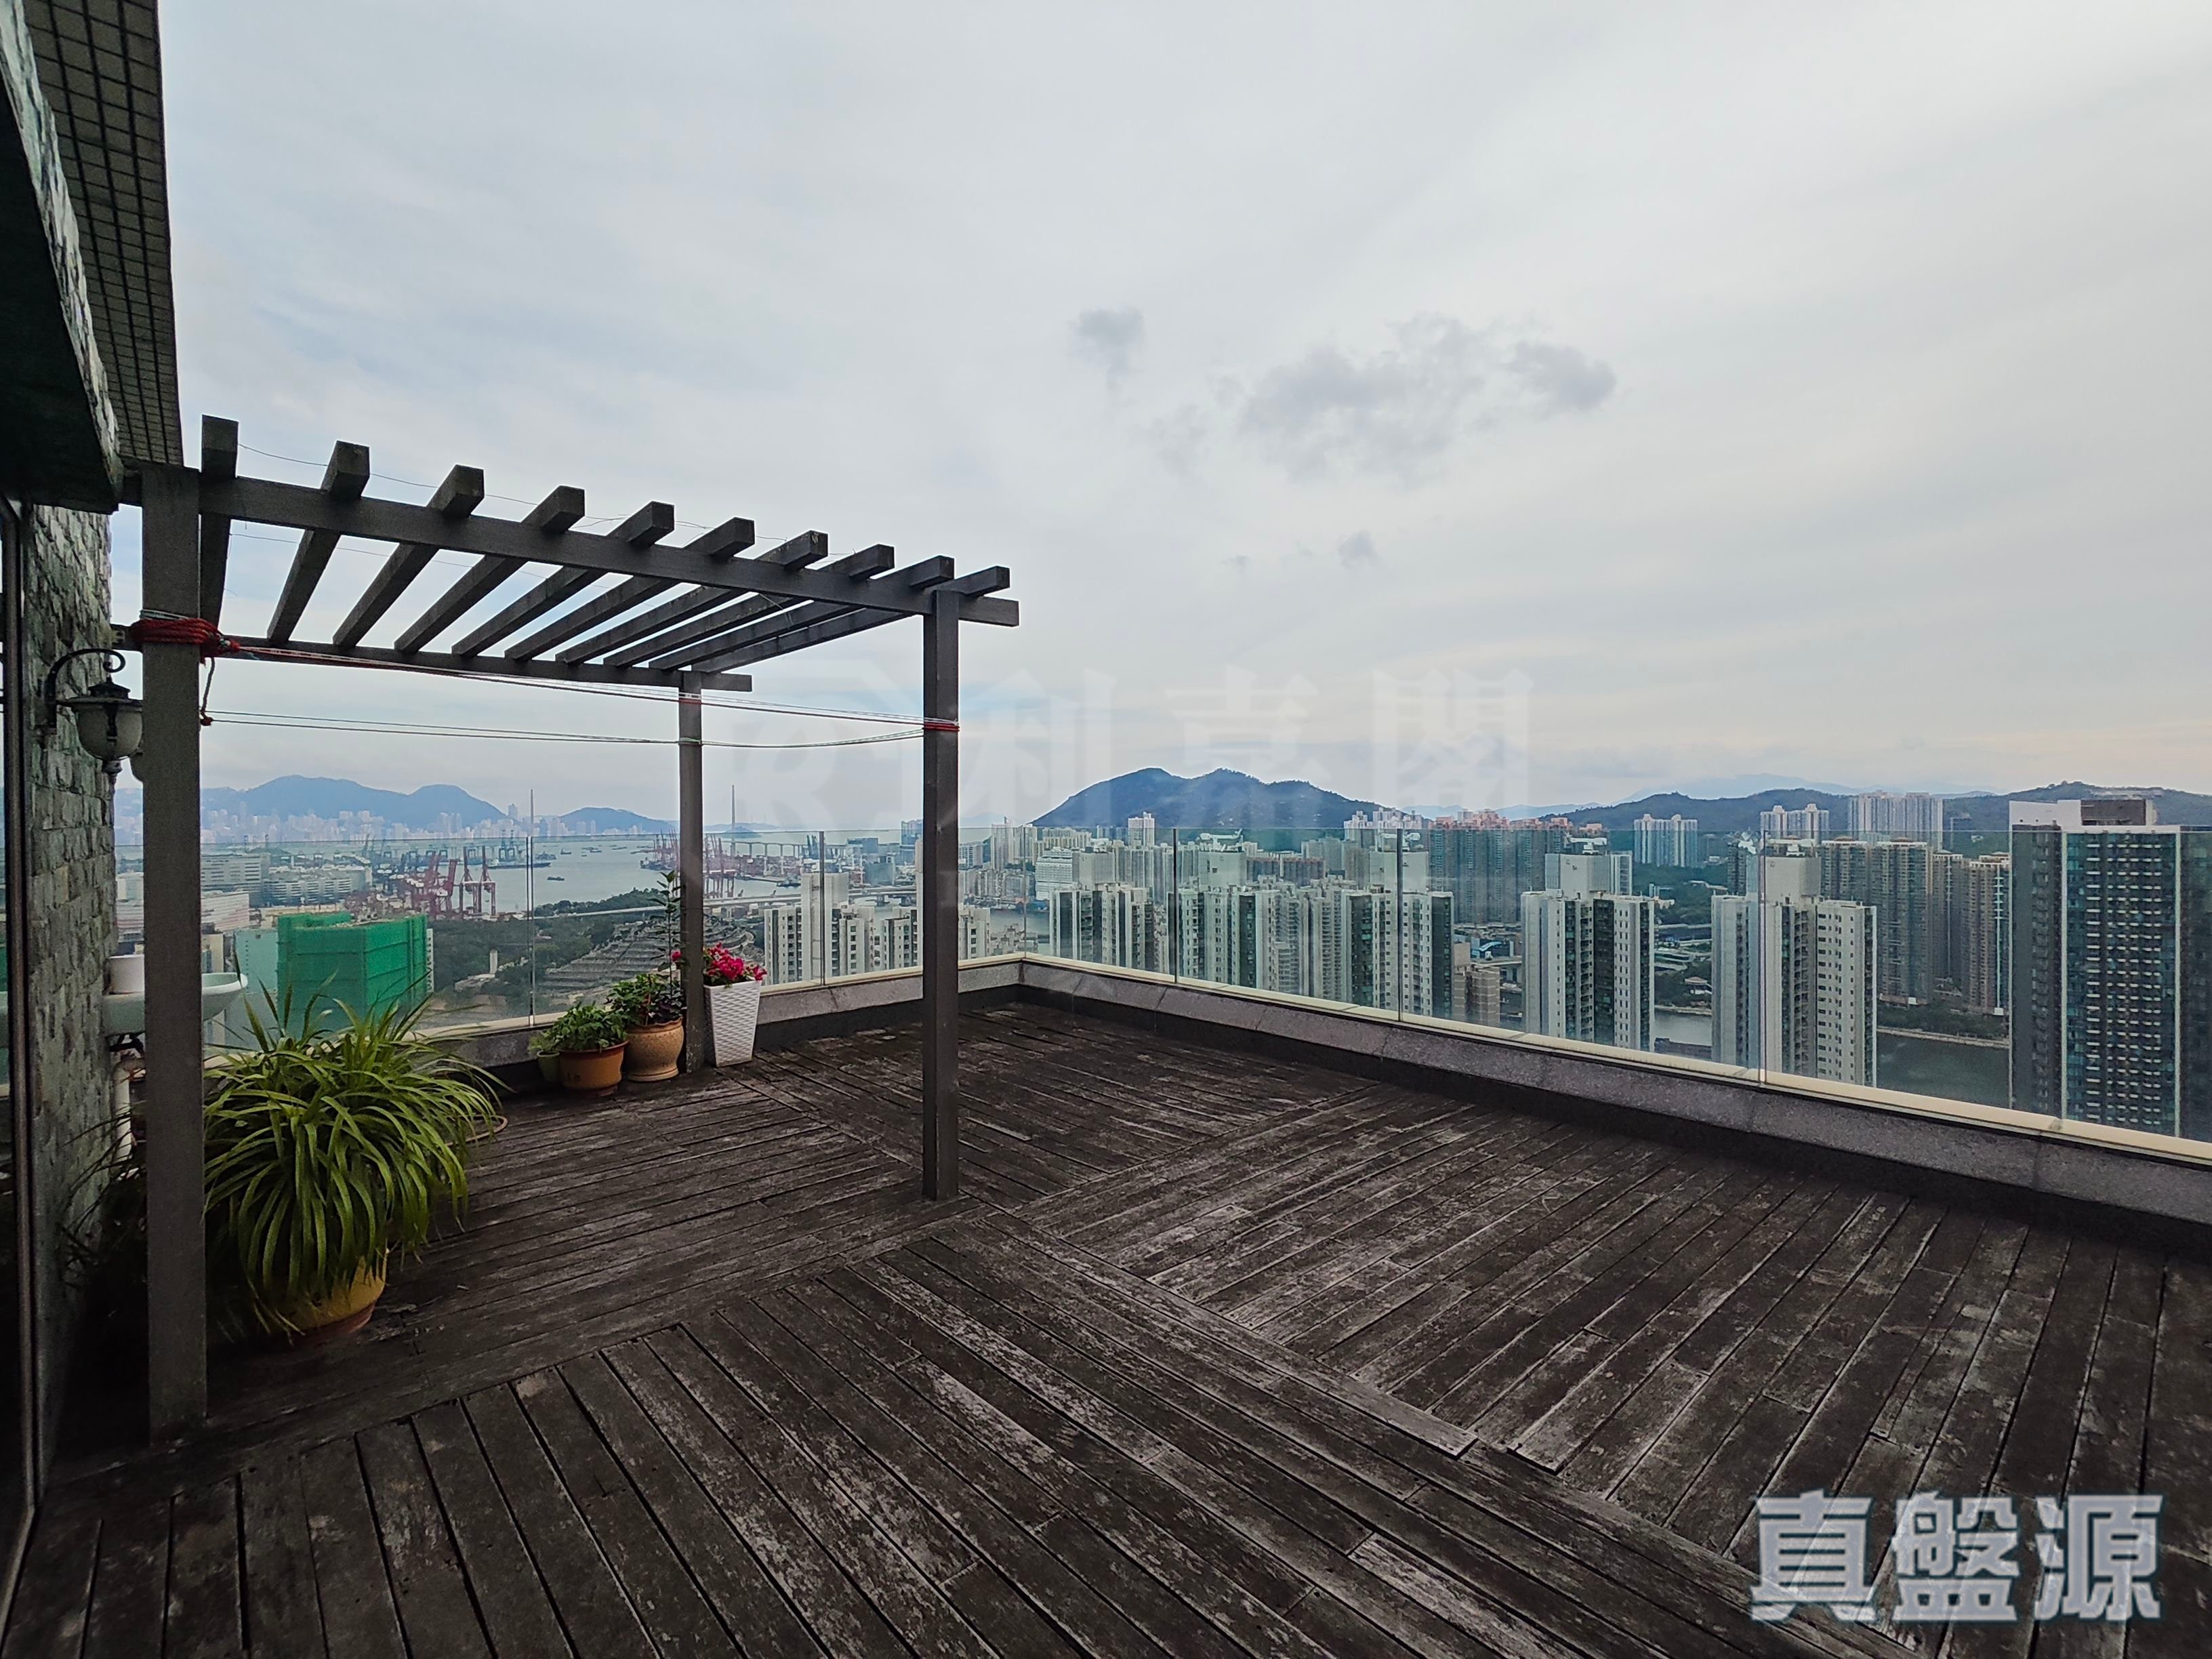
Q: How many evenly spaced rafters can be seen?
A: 10